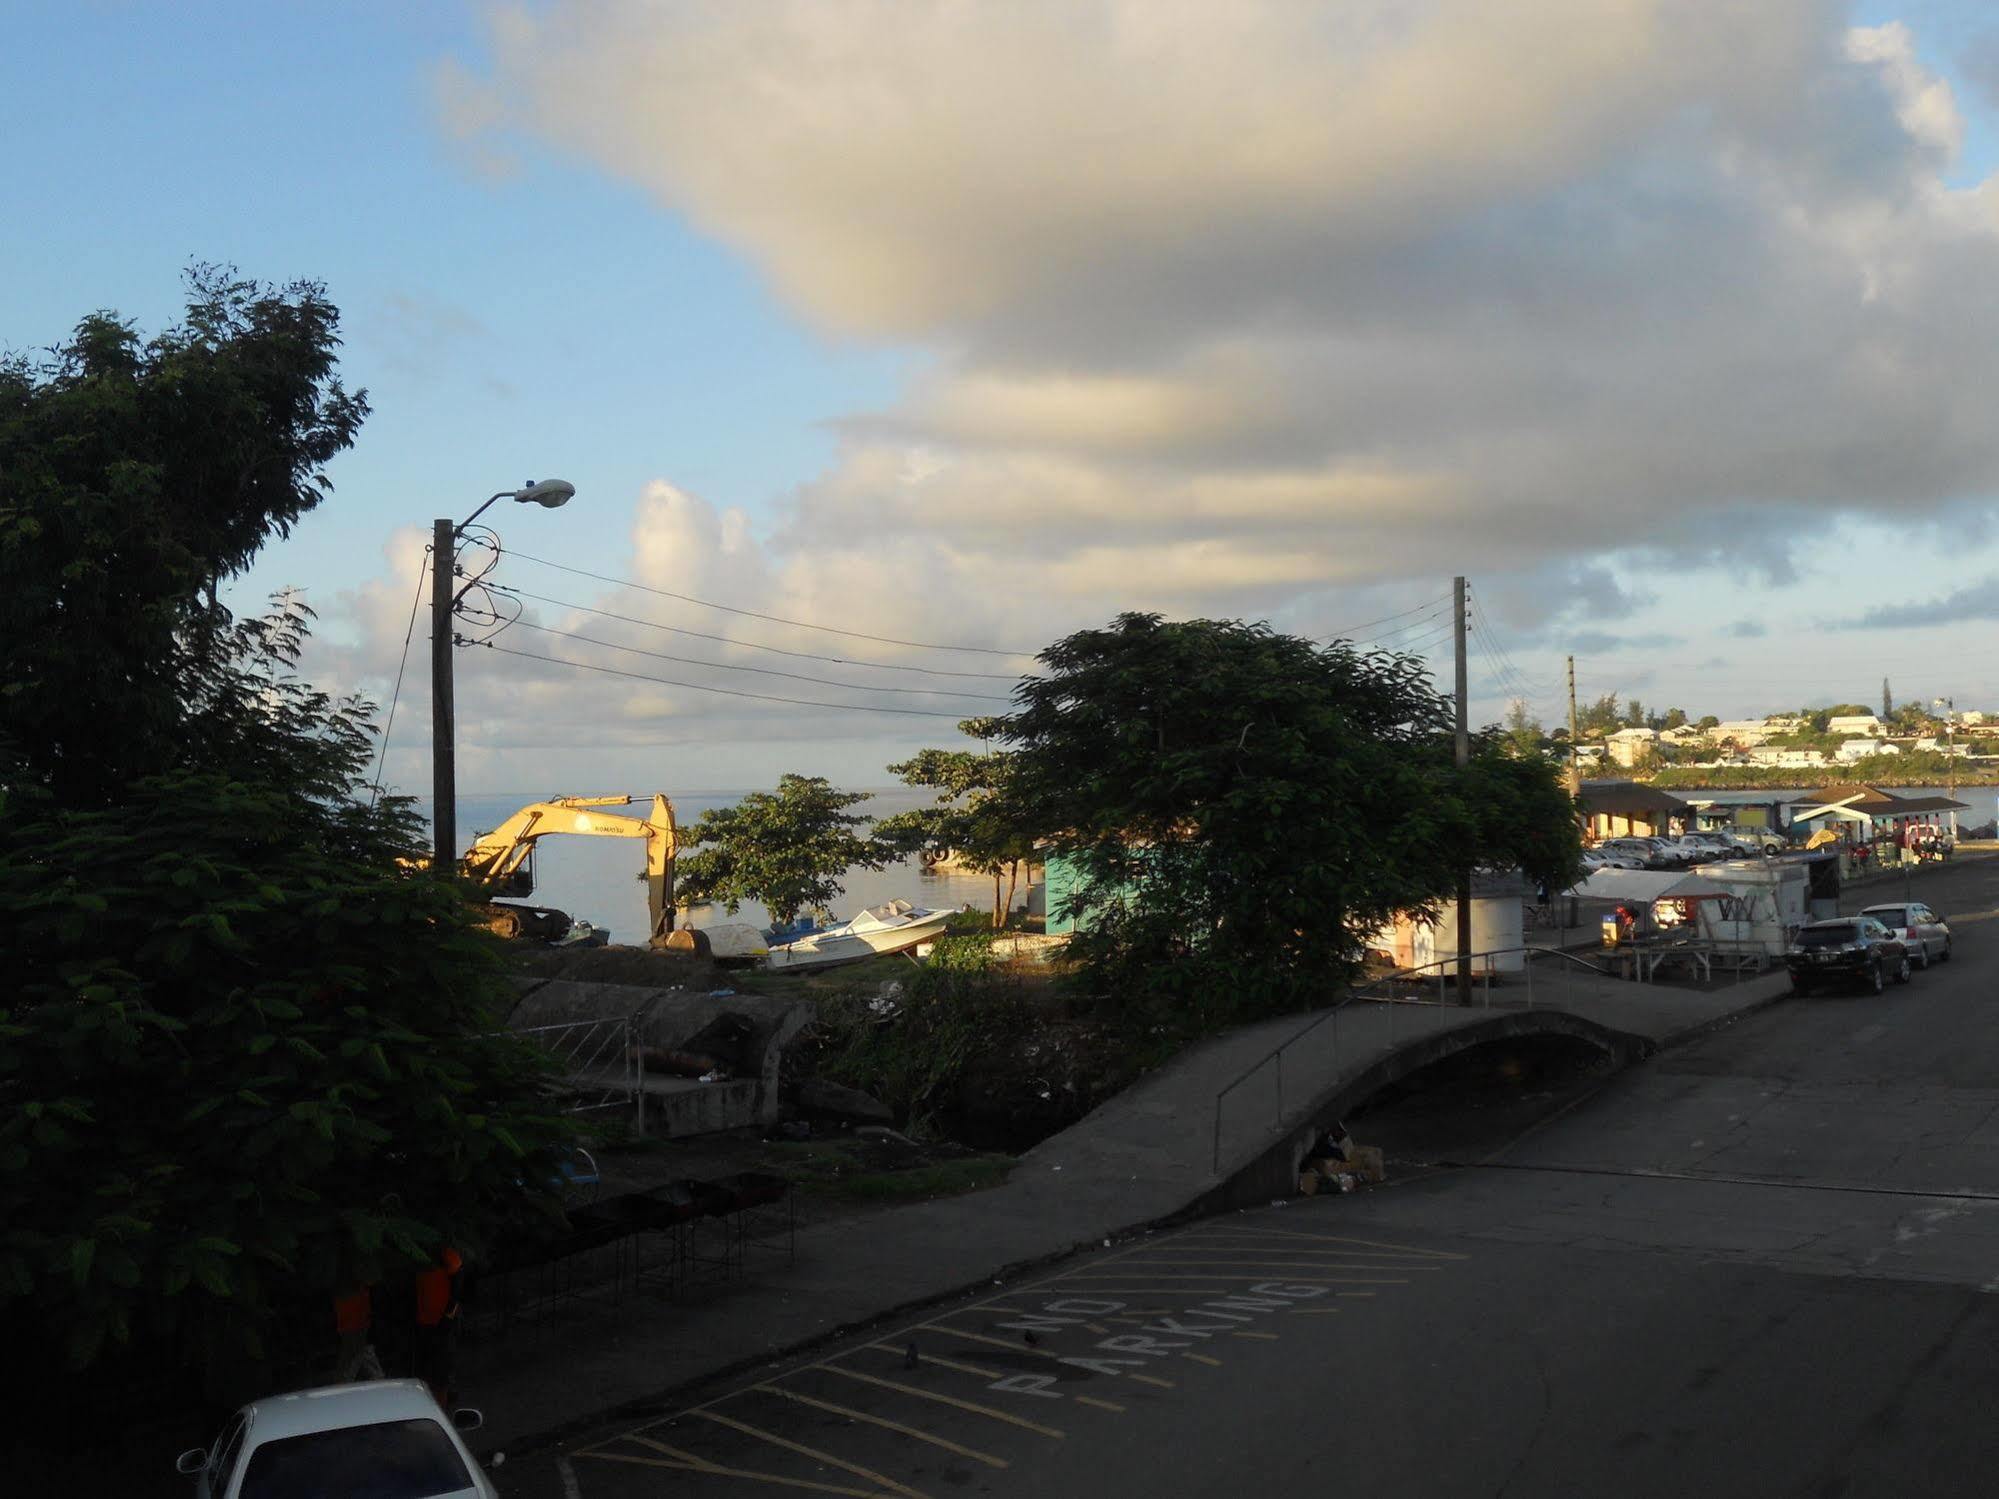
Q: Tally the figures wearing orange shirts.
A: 2